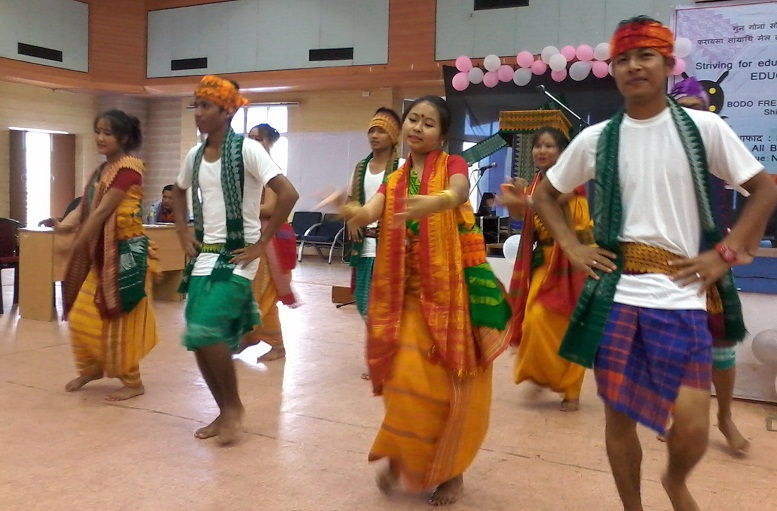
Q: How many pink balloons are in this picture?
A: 11